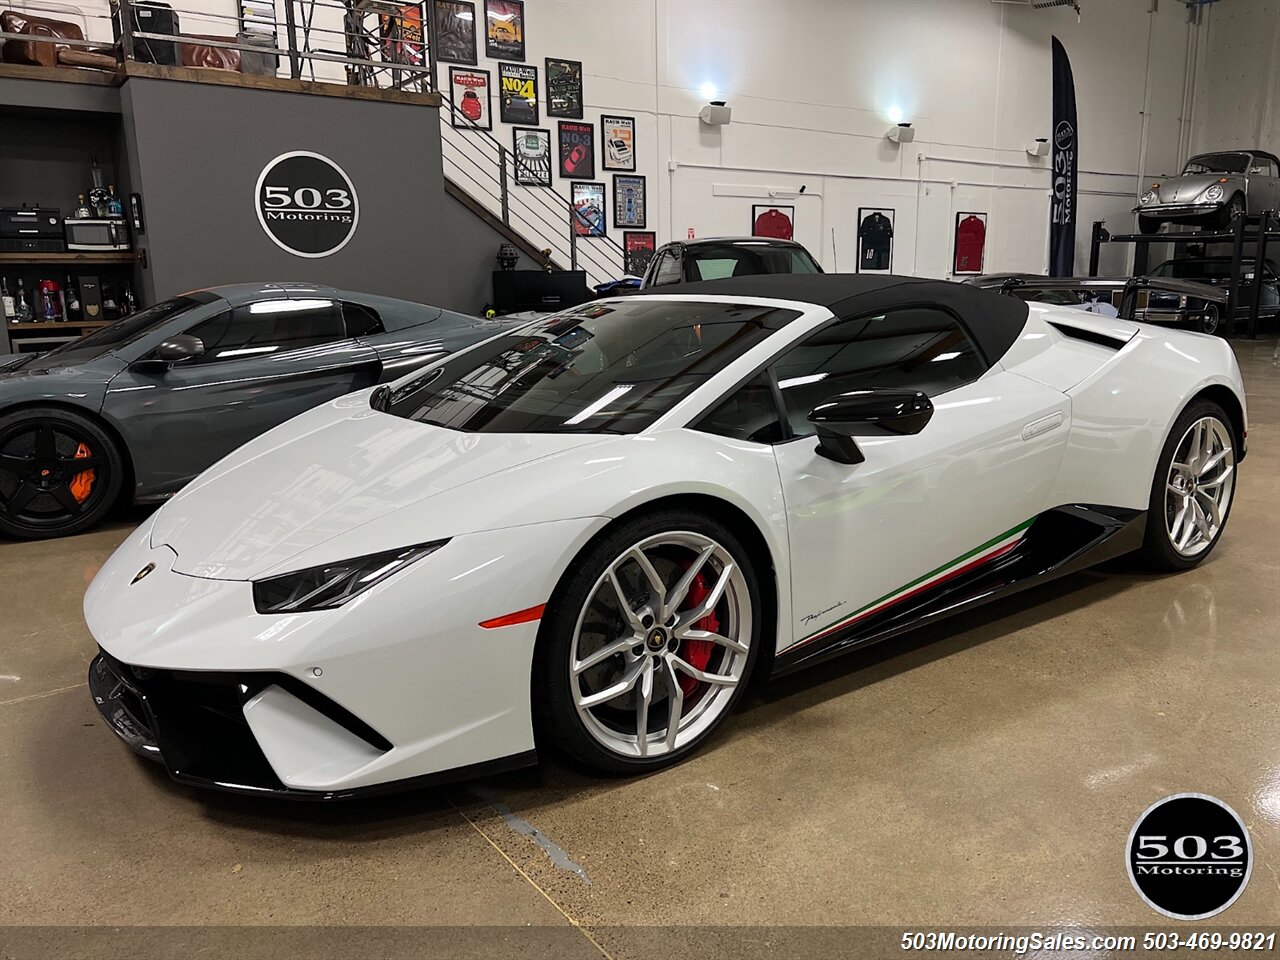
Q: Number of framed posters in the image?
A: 12